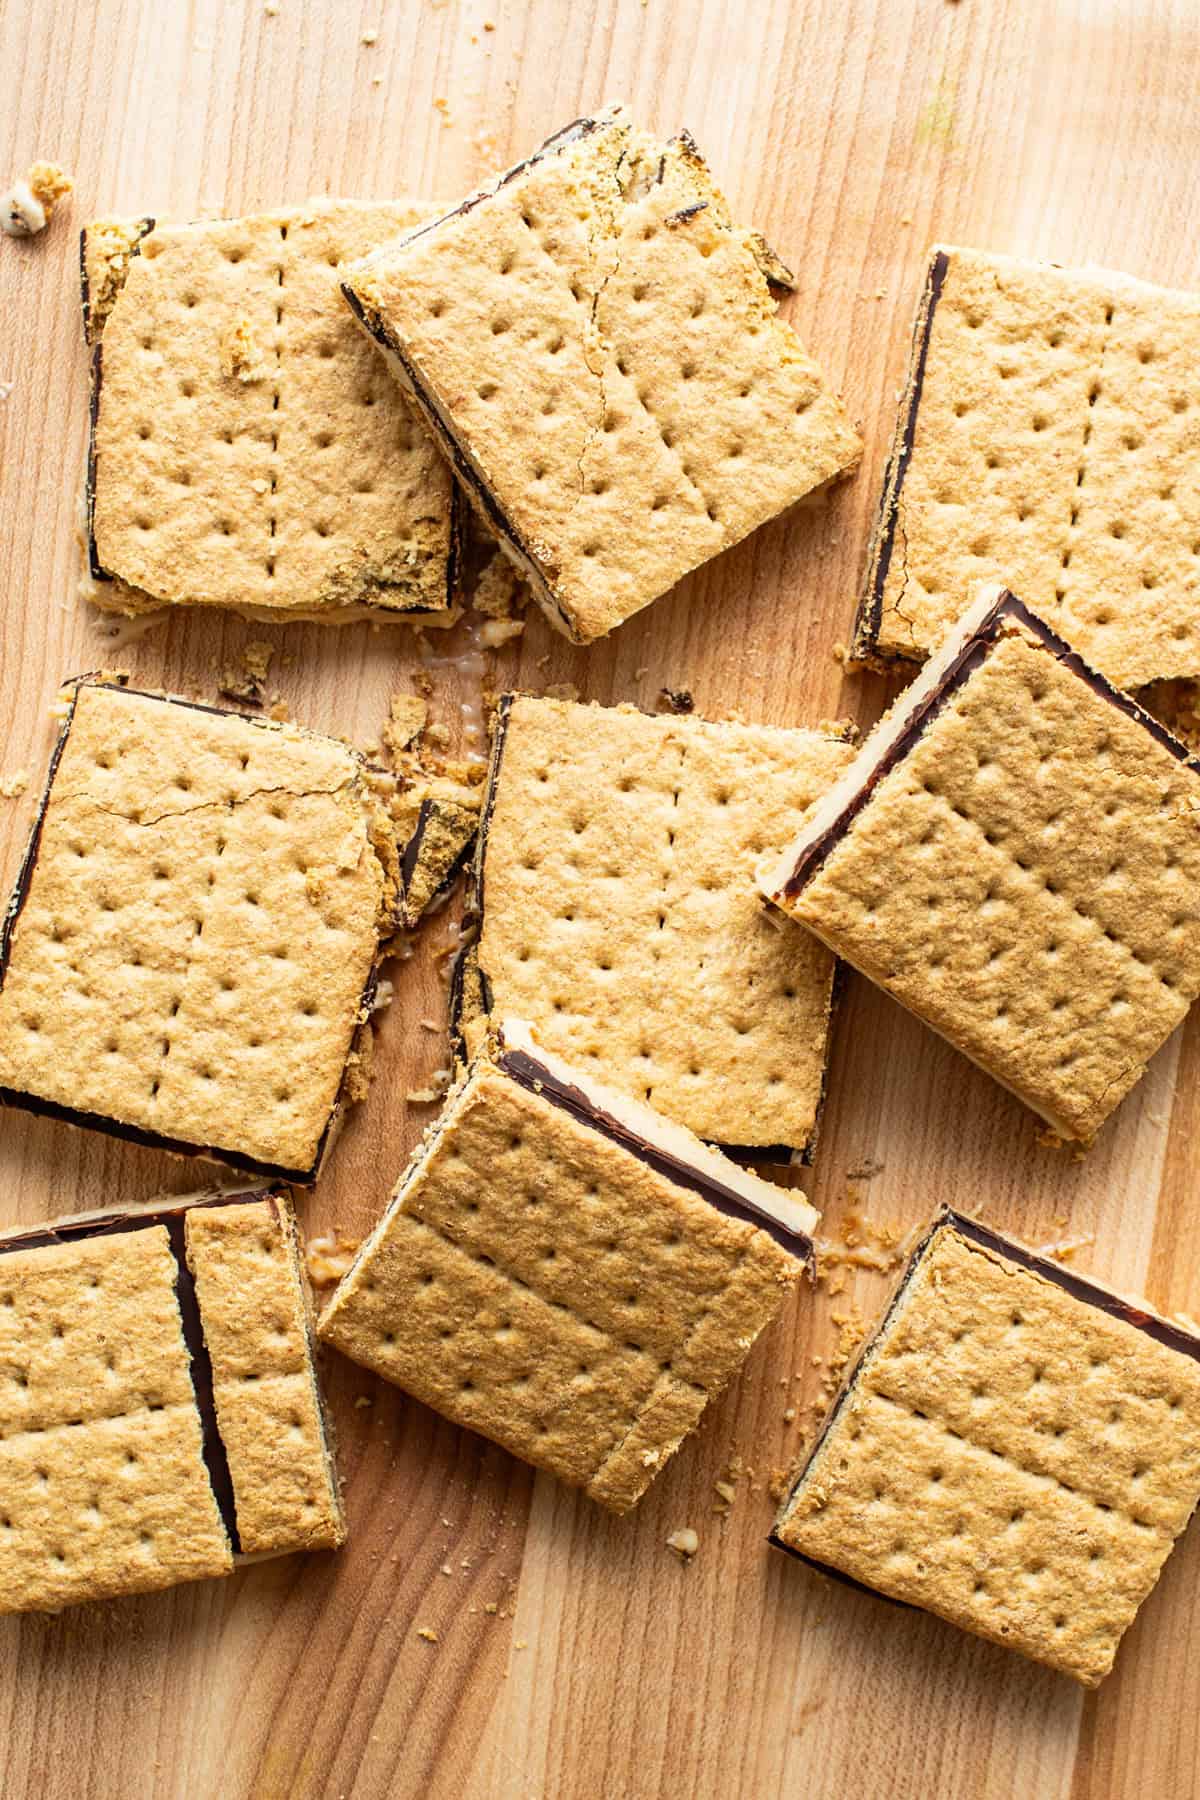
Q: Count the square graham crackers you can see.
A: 9